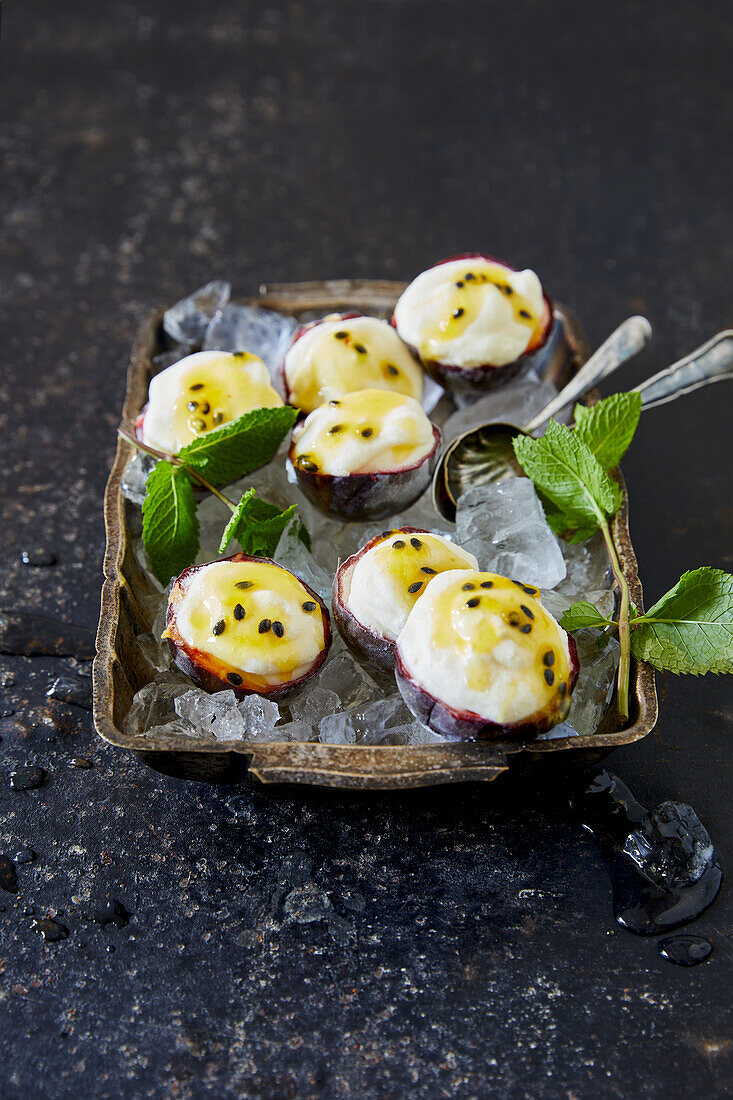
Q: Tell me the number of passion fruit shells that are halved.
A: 7